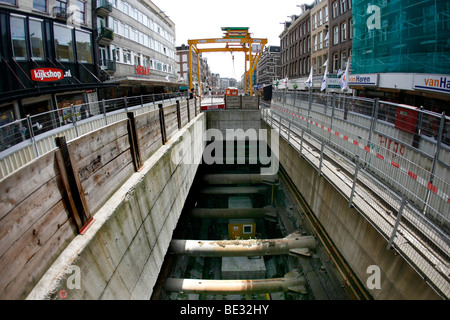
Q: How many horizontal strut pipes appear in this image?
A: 5